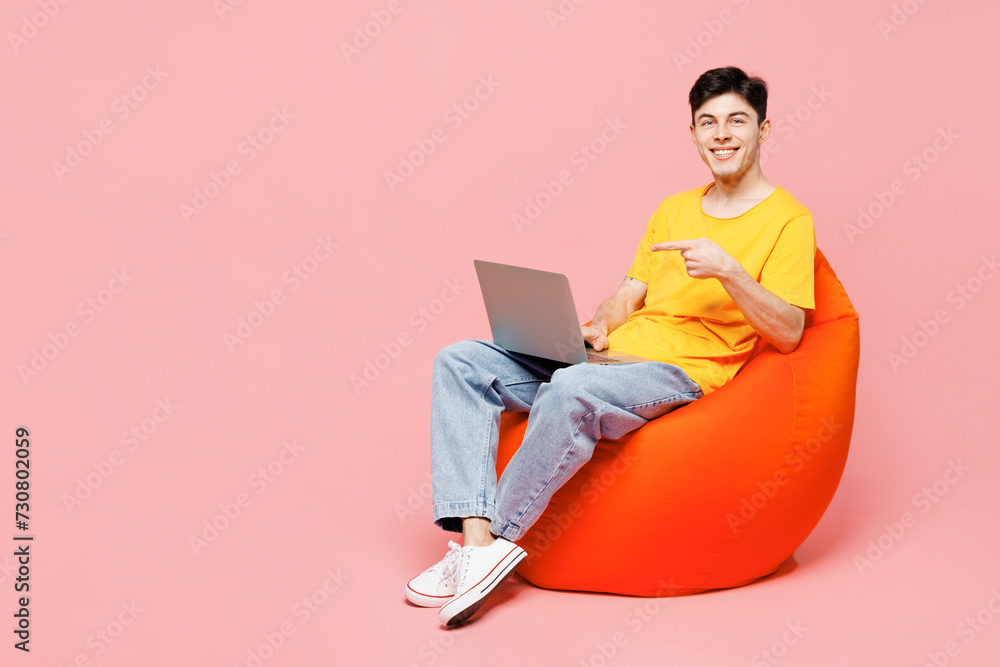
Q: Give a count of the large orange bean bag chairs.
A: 1